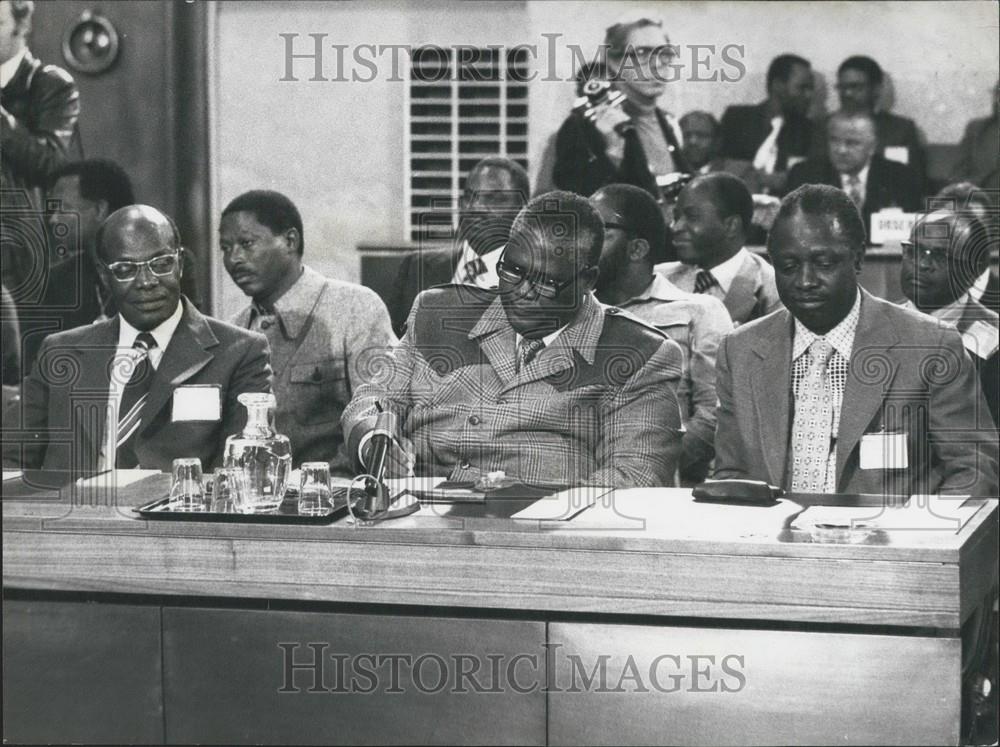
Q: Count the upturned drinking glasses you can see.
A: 3